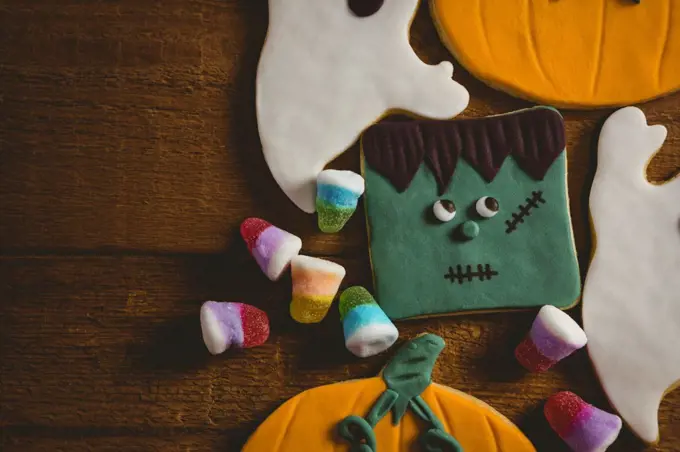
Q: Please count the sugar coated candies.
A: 7